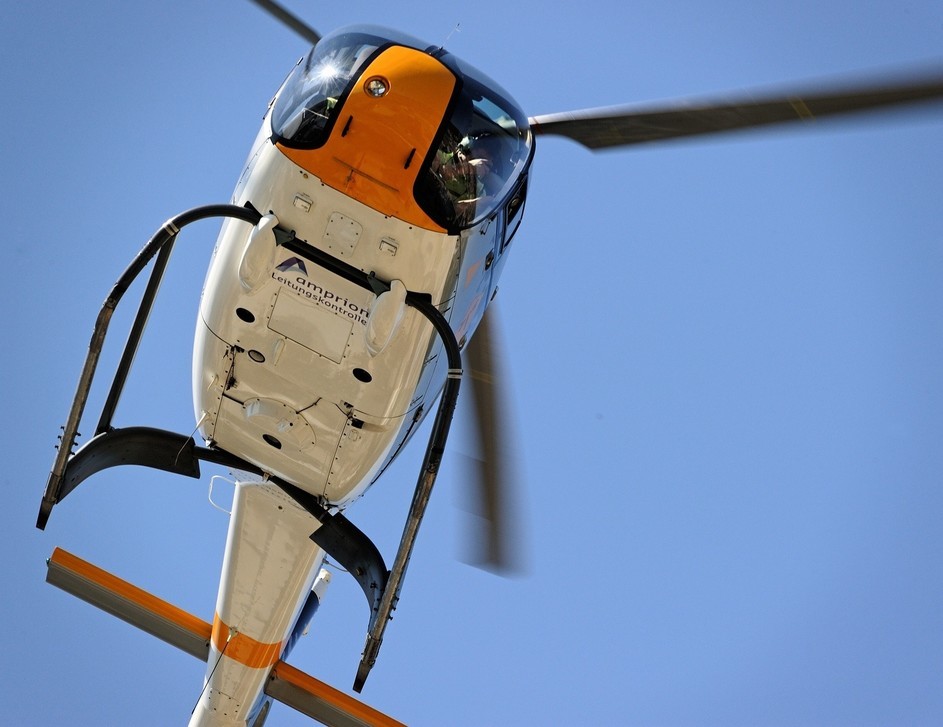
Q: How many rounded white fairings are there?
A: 2